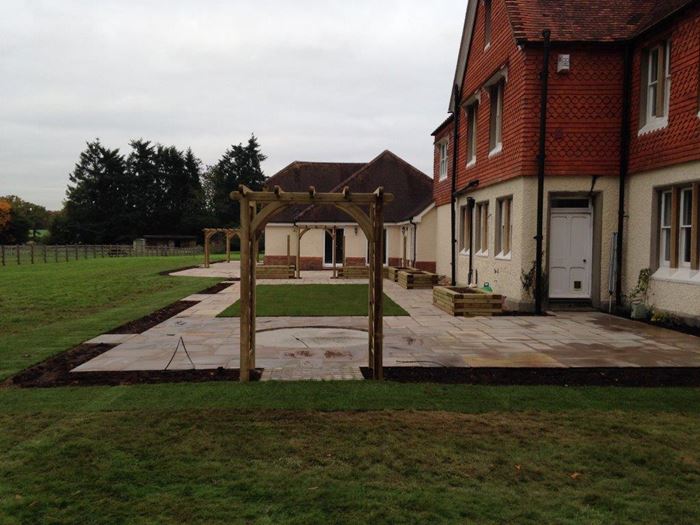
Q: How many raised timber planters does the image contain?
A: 5